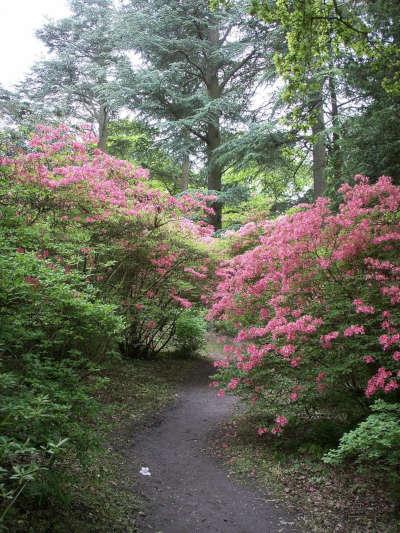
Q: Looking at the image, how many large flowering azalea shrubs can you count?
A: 2